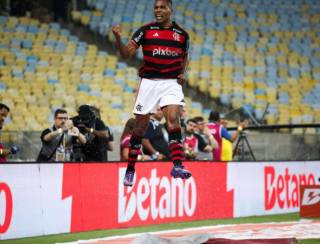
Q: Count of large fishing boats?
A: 0